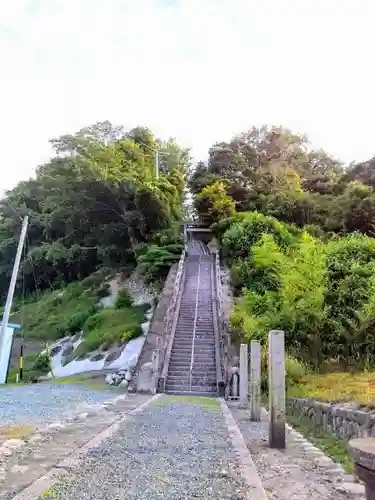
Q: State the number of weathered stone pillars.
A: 3